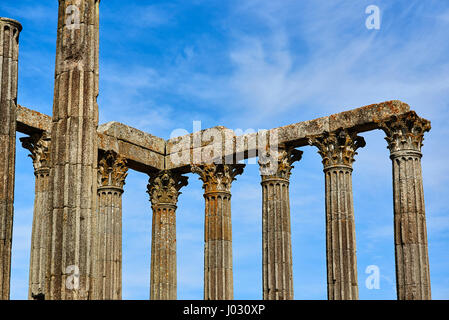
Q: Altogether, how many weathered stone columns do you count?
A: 9